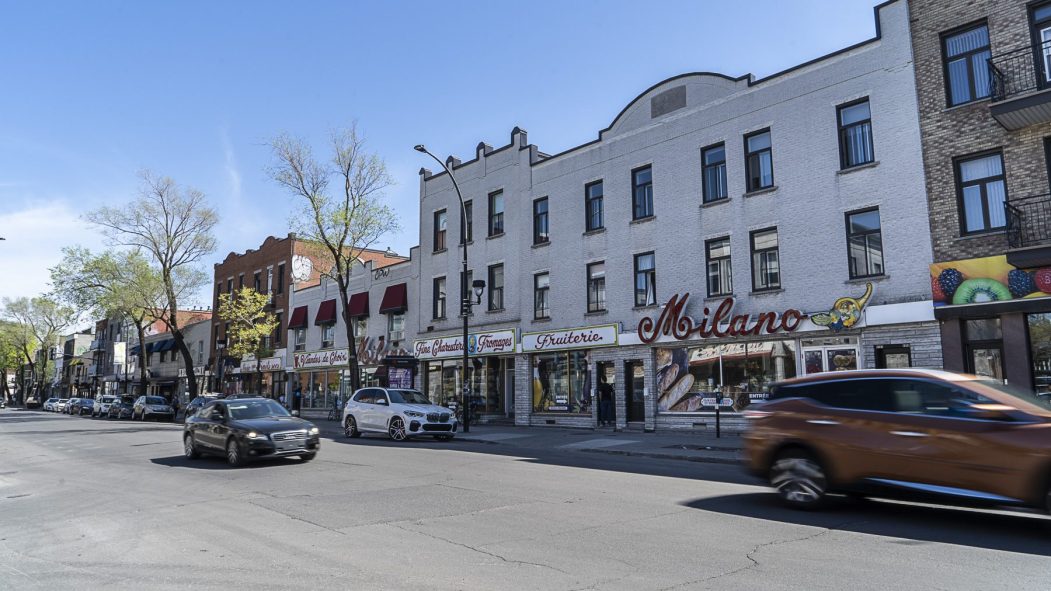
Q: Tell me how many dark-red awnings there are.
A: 4